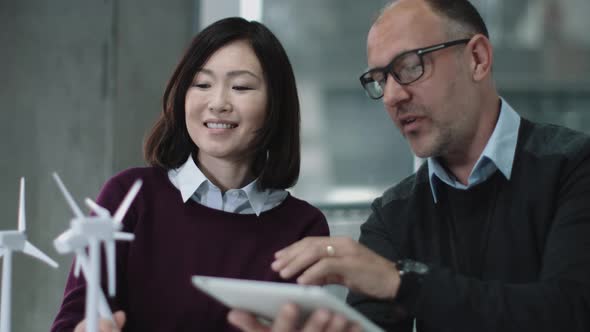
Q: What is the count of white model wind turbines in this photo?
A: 3